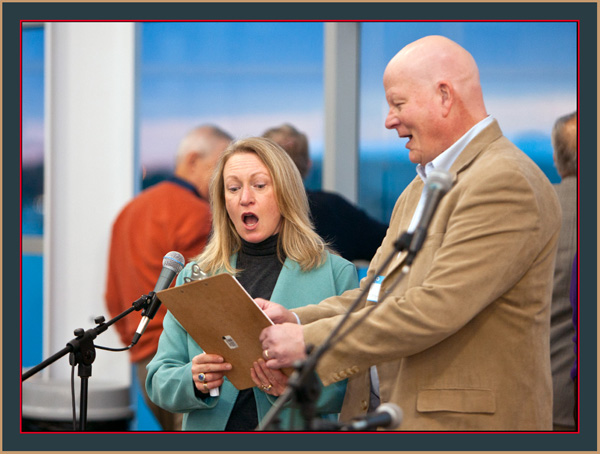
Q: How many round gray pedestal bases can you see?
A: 1